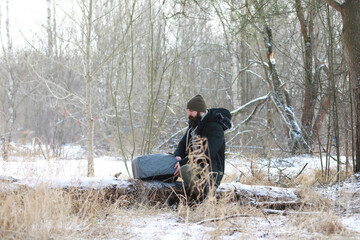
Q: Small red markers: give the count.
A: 3